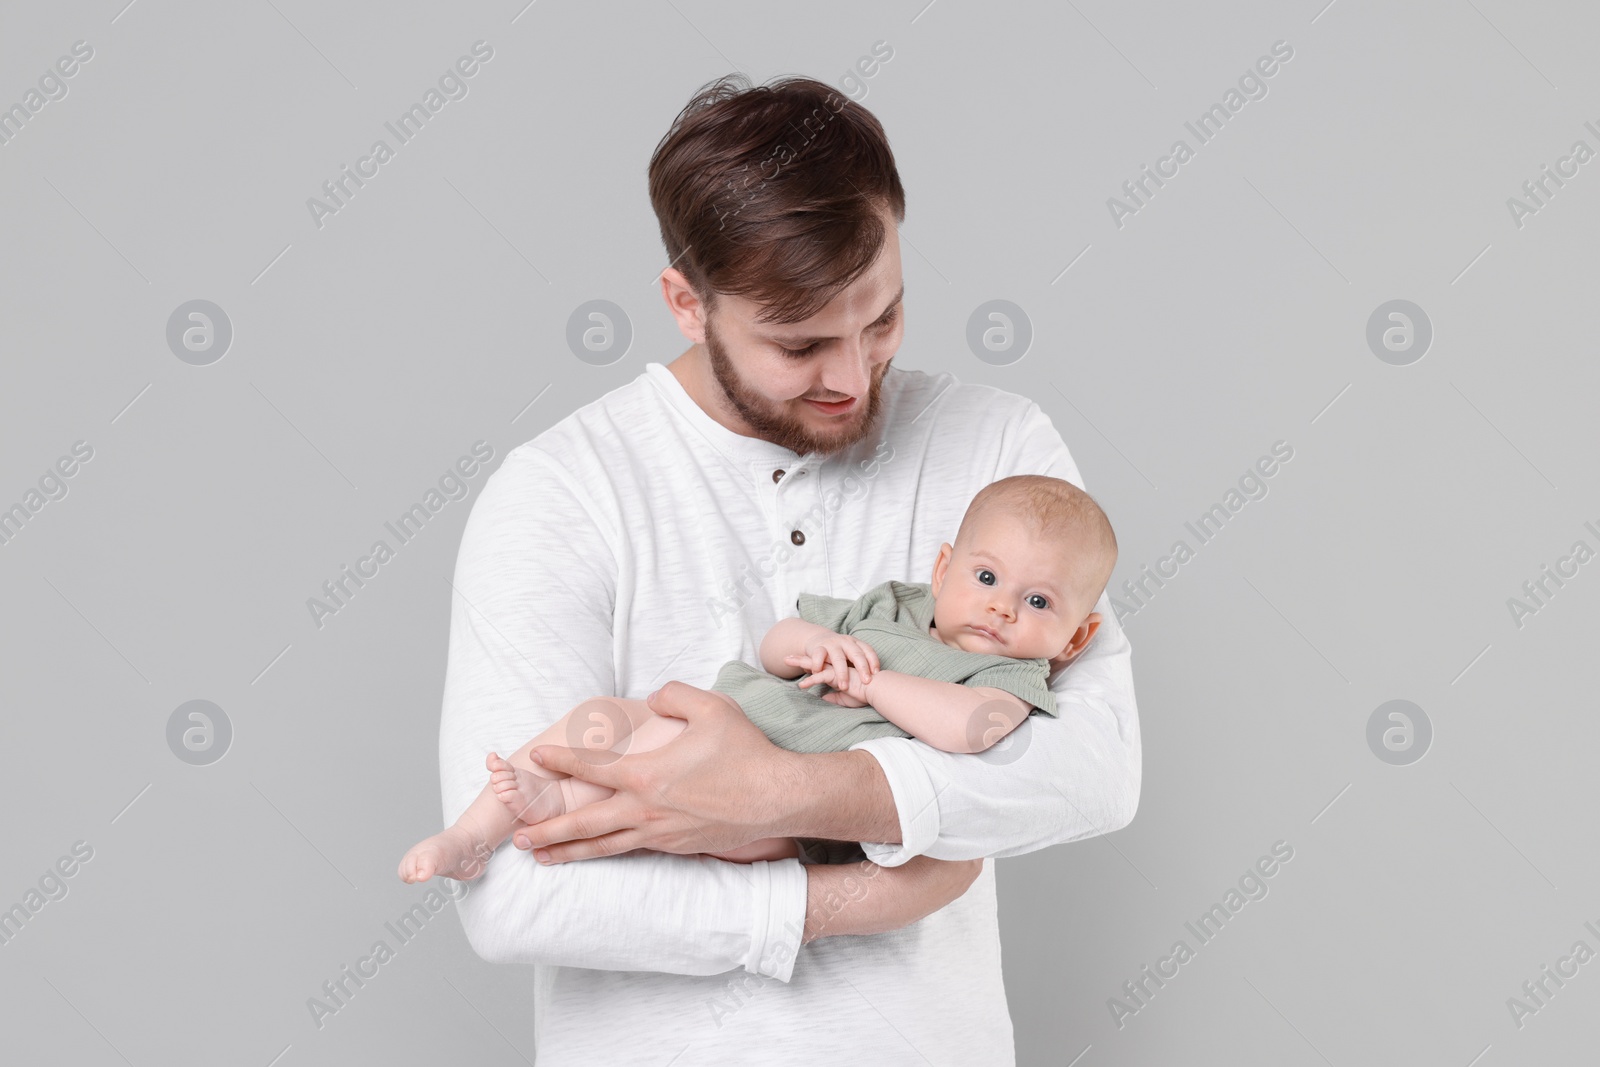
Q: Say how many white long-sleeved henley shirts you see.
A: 1